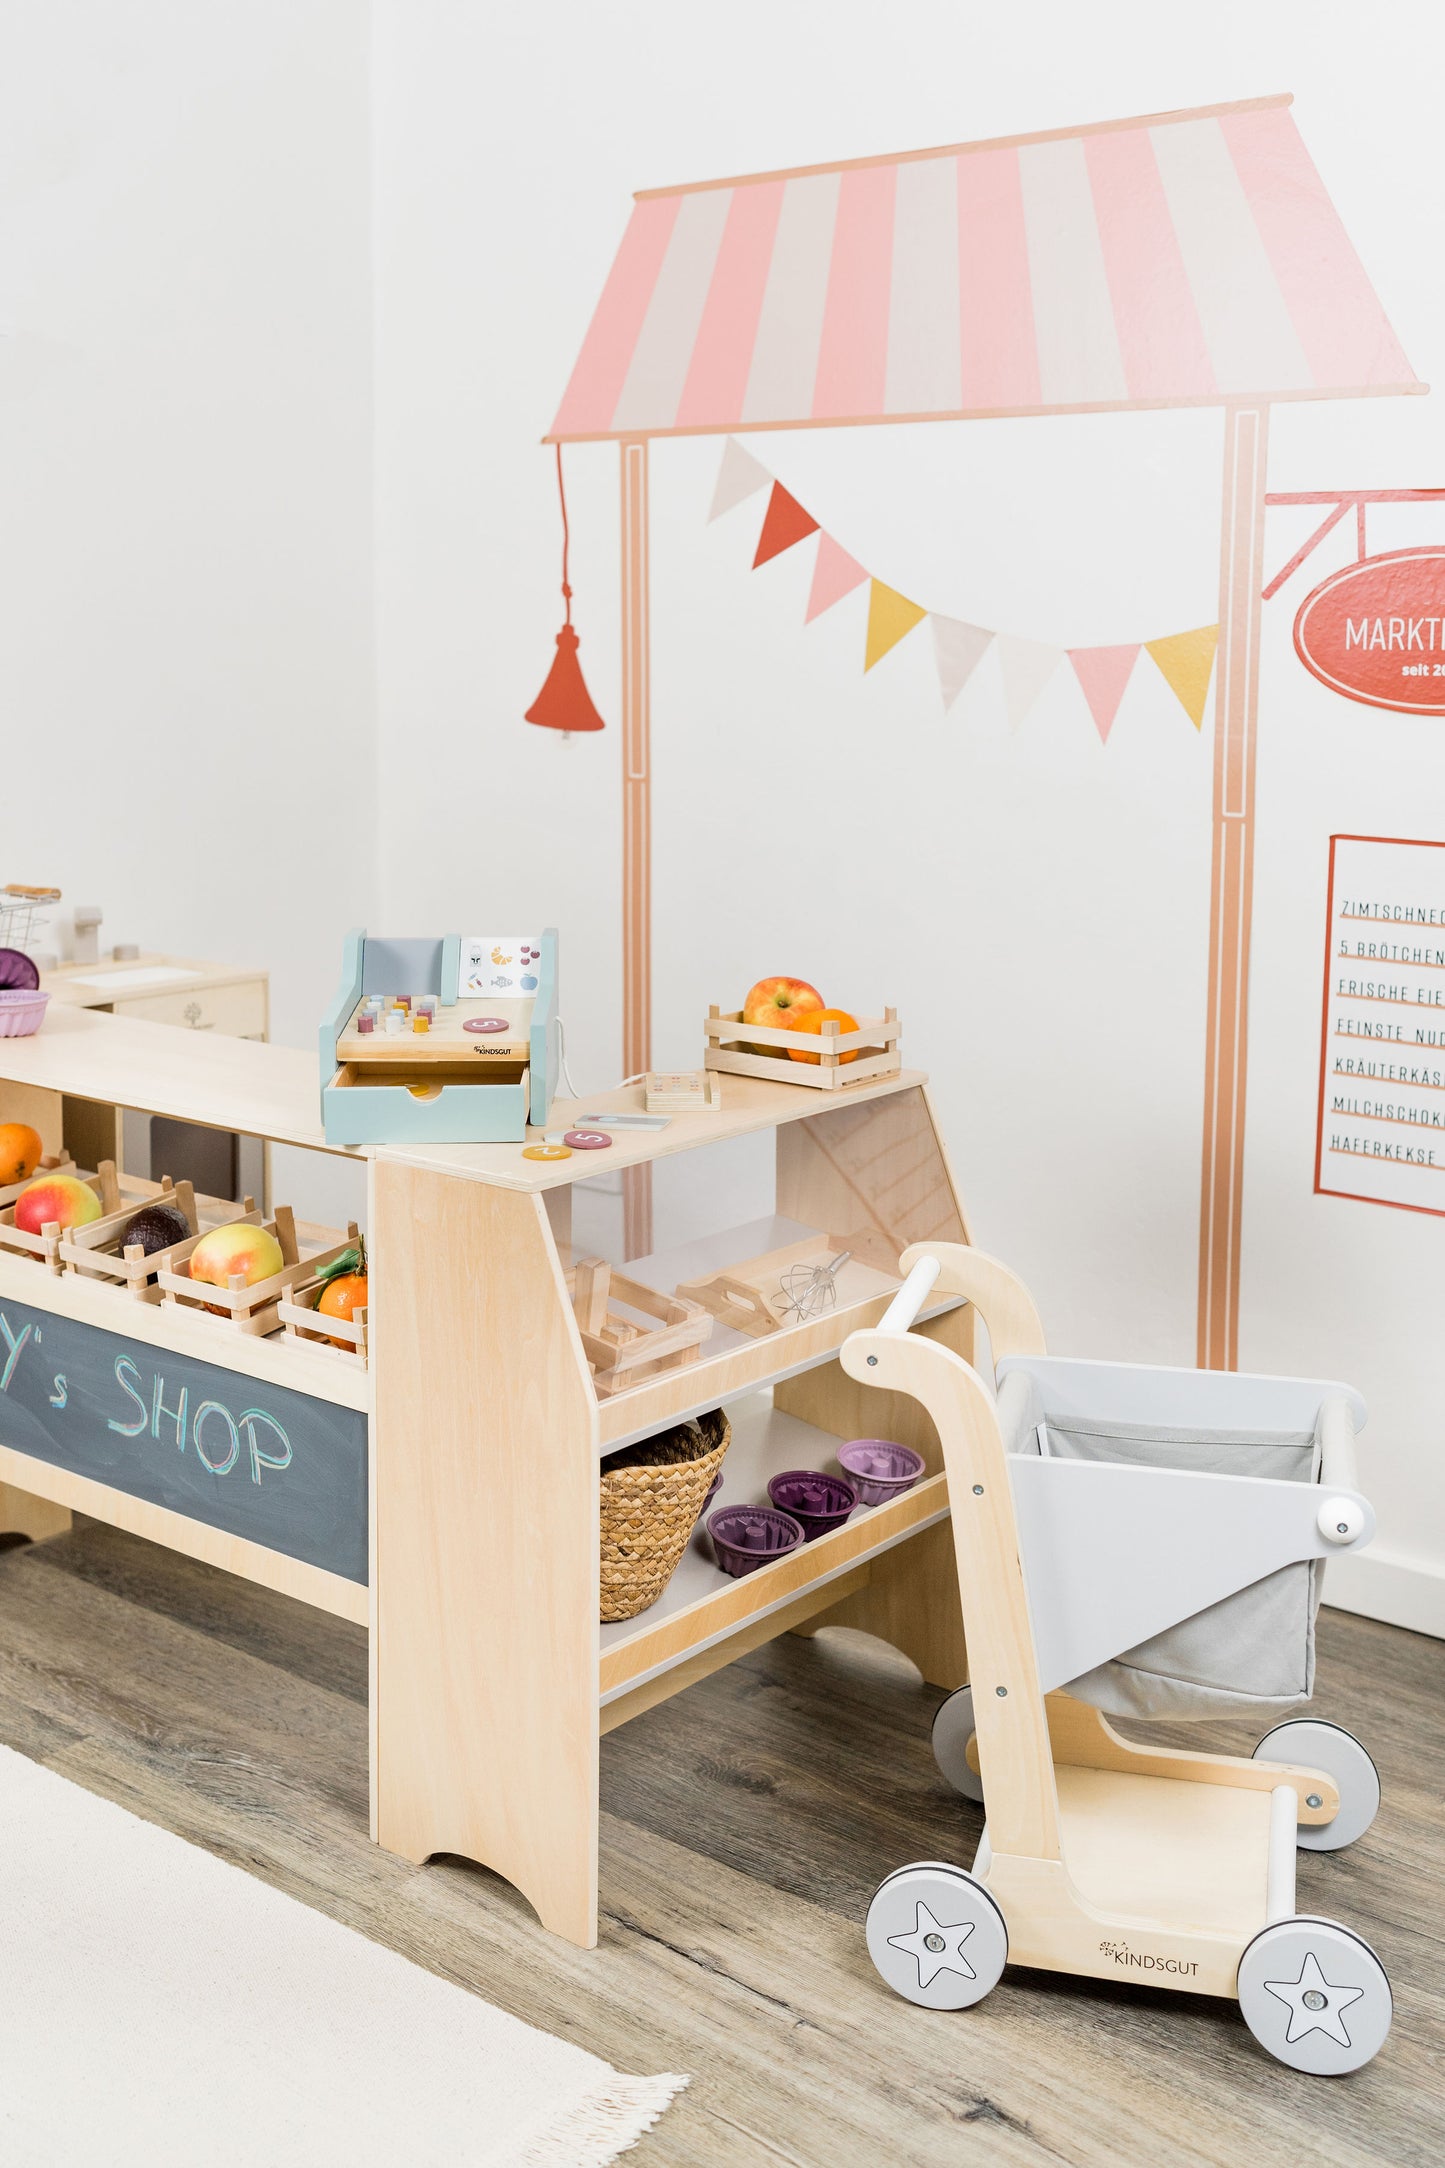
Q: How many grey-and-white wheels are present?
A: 4